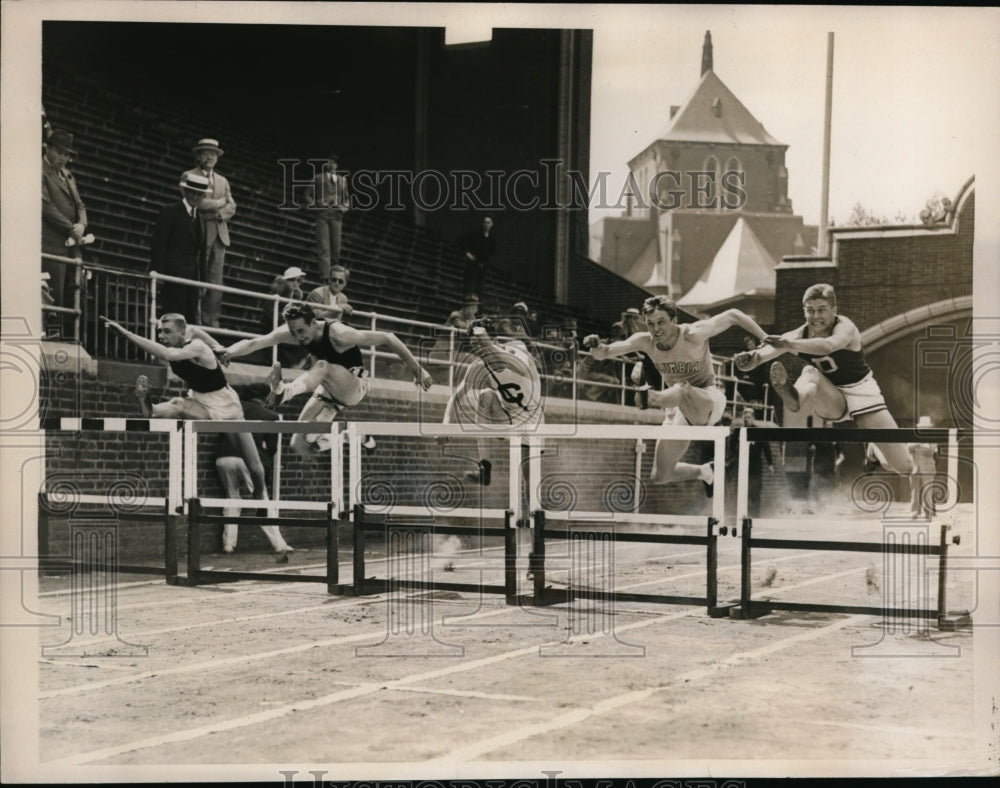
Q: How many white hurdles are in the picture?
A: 2